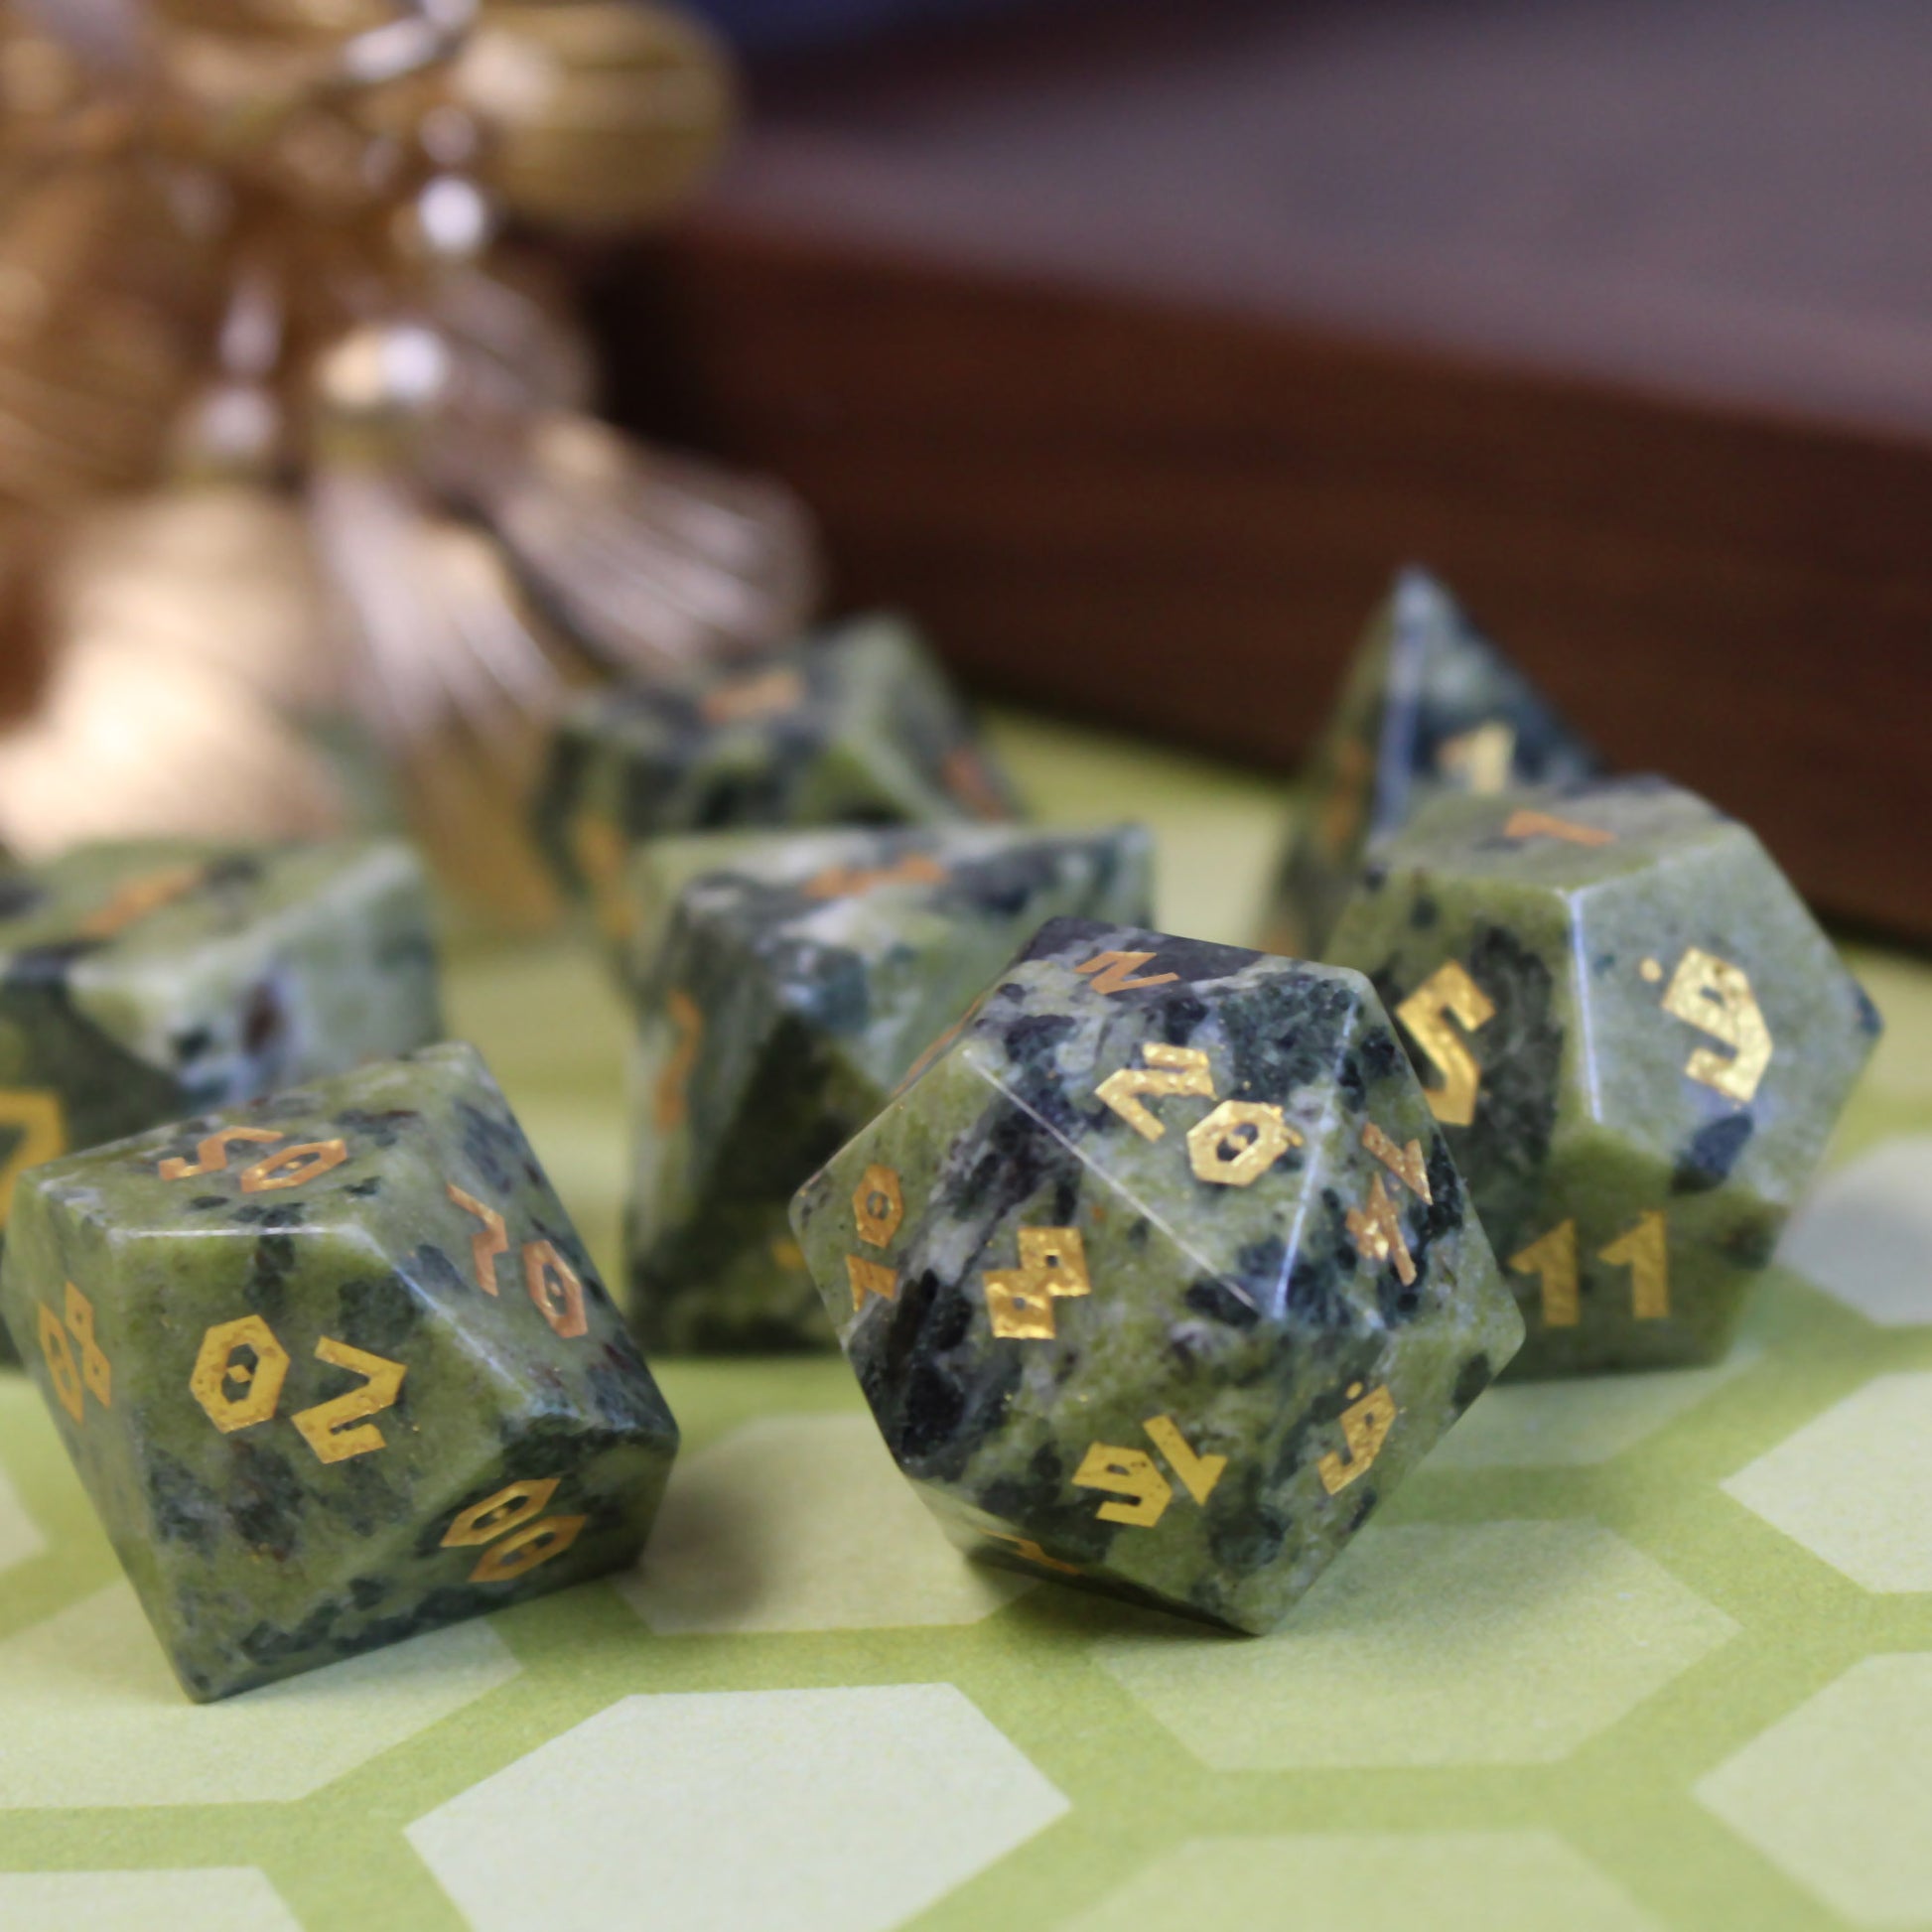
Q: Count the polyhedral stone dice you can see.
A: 7